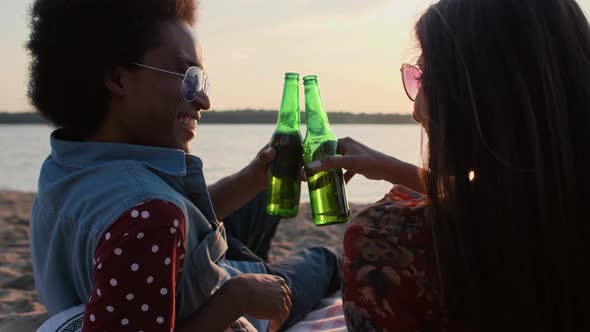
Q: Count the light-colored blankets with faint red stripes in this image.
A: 1